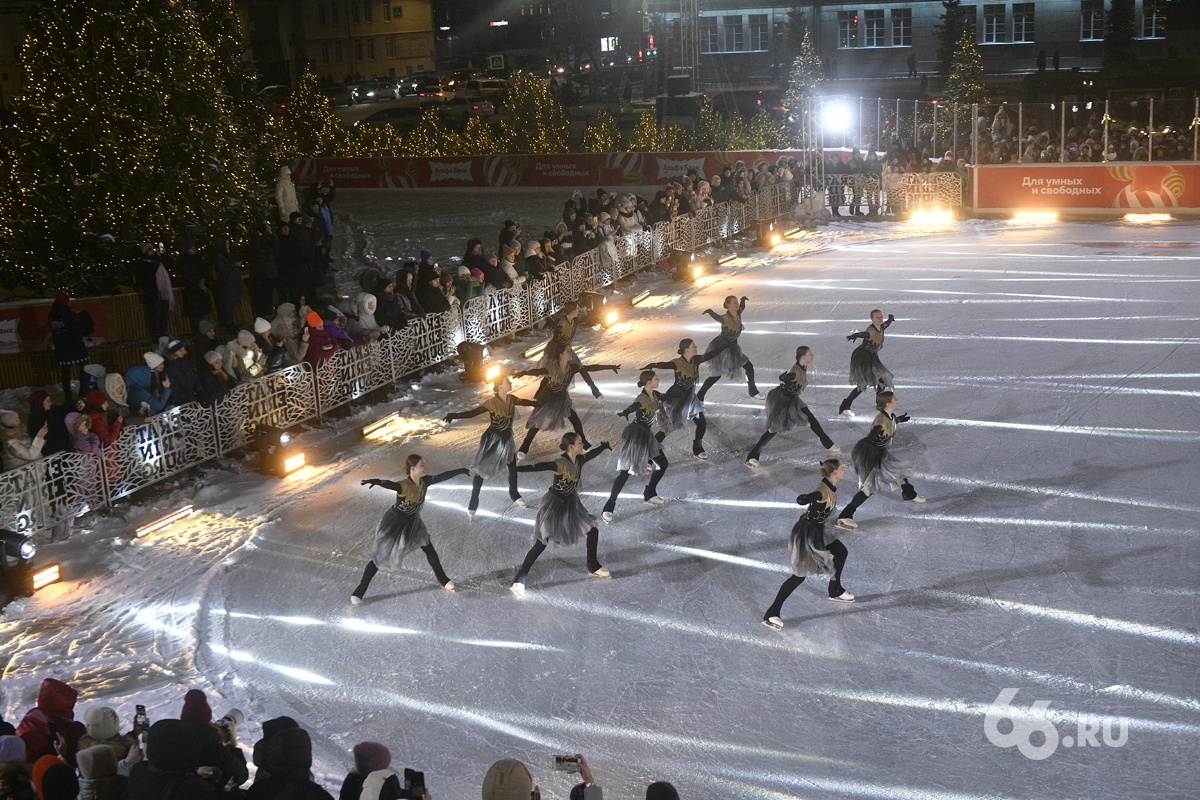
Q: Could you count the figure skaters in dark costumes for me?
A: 12